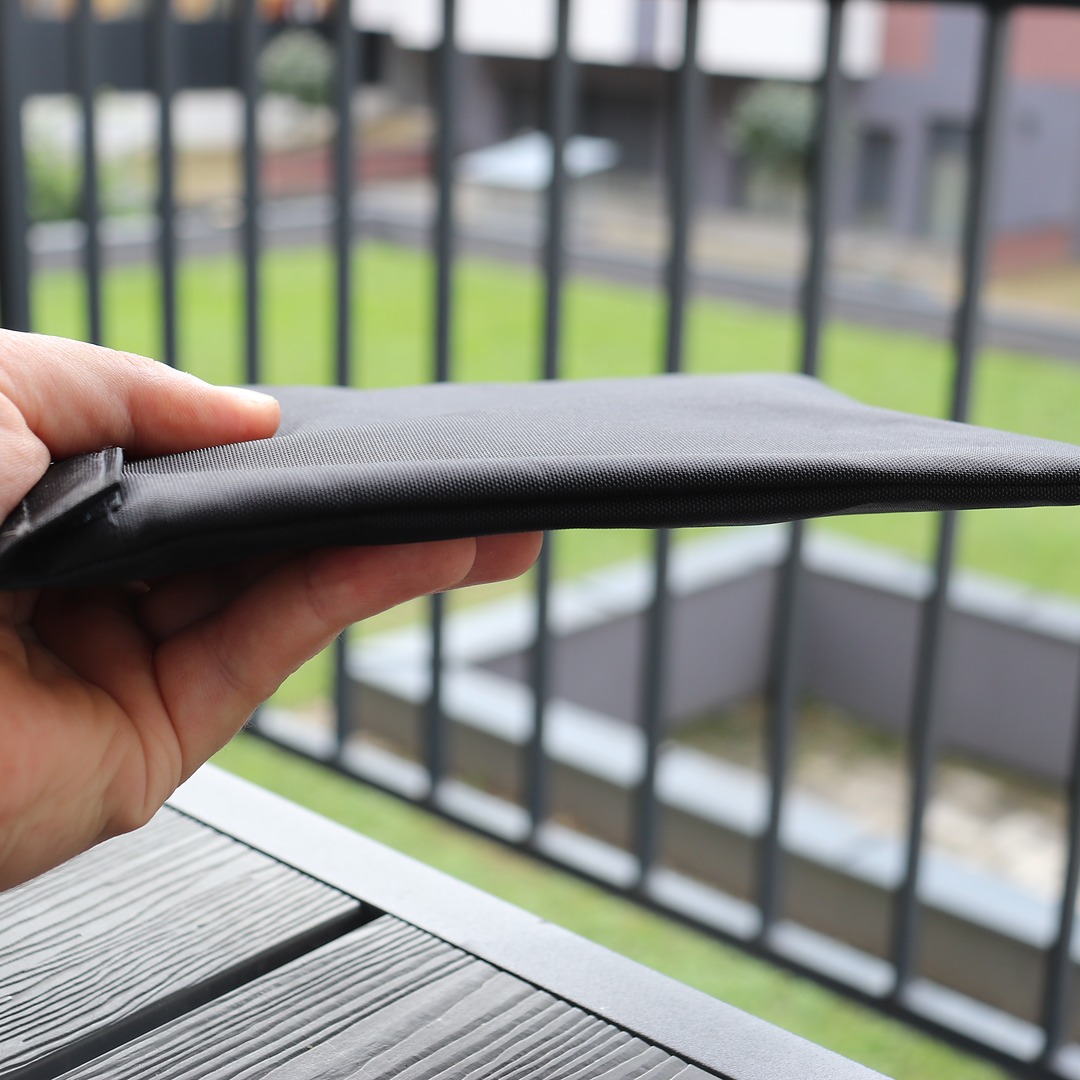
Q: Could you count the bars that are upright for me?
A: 11